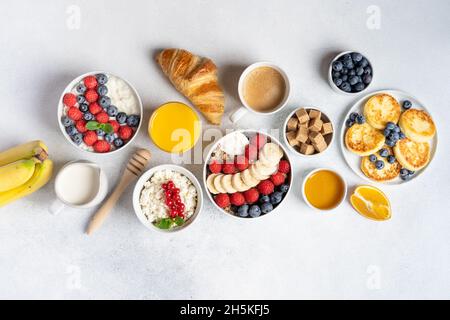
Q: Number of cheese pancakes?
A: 5